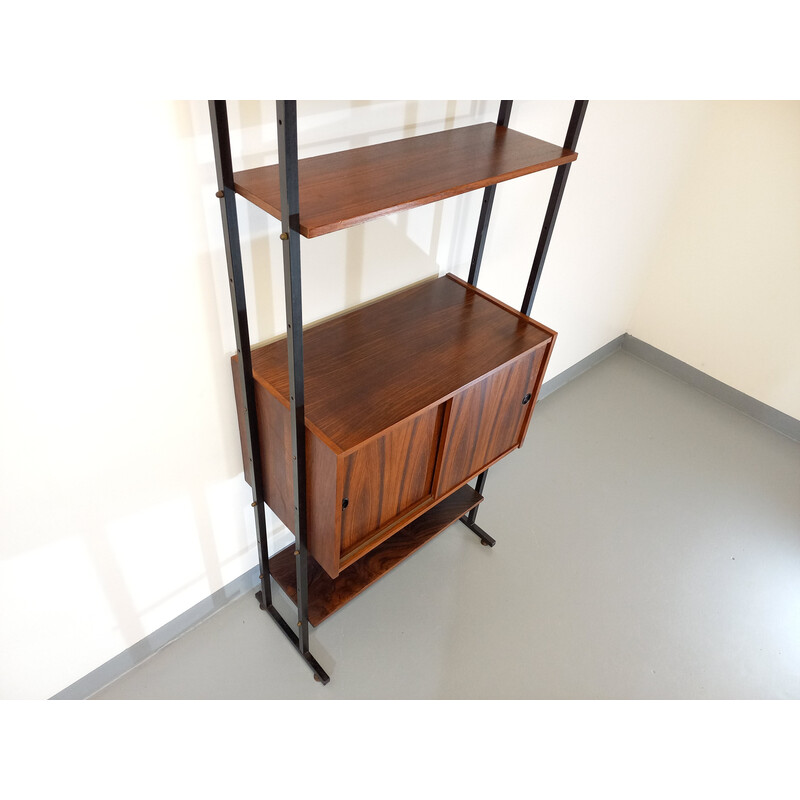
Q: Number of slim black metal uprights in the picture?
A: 4